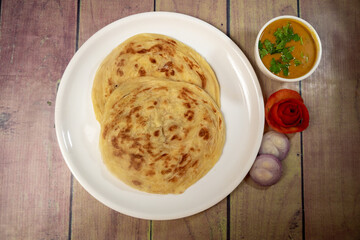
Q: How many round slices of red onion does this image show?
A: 2